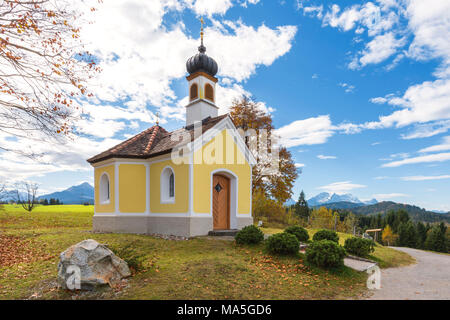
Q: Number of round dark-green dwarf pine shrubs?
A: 6